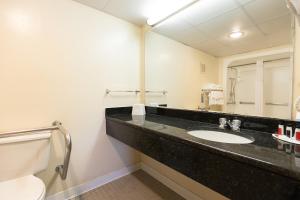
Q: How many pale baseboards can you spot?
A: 2